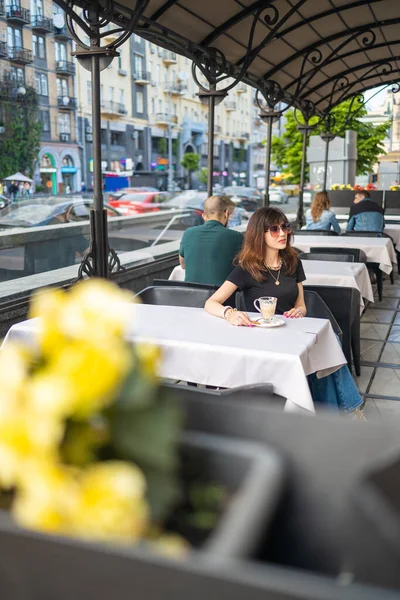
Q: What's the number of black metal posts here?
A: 5